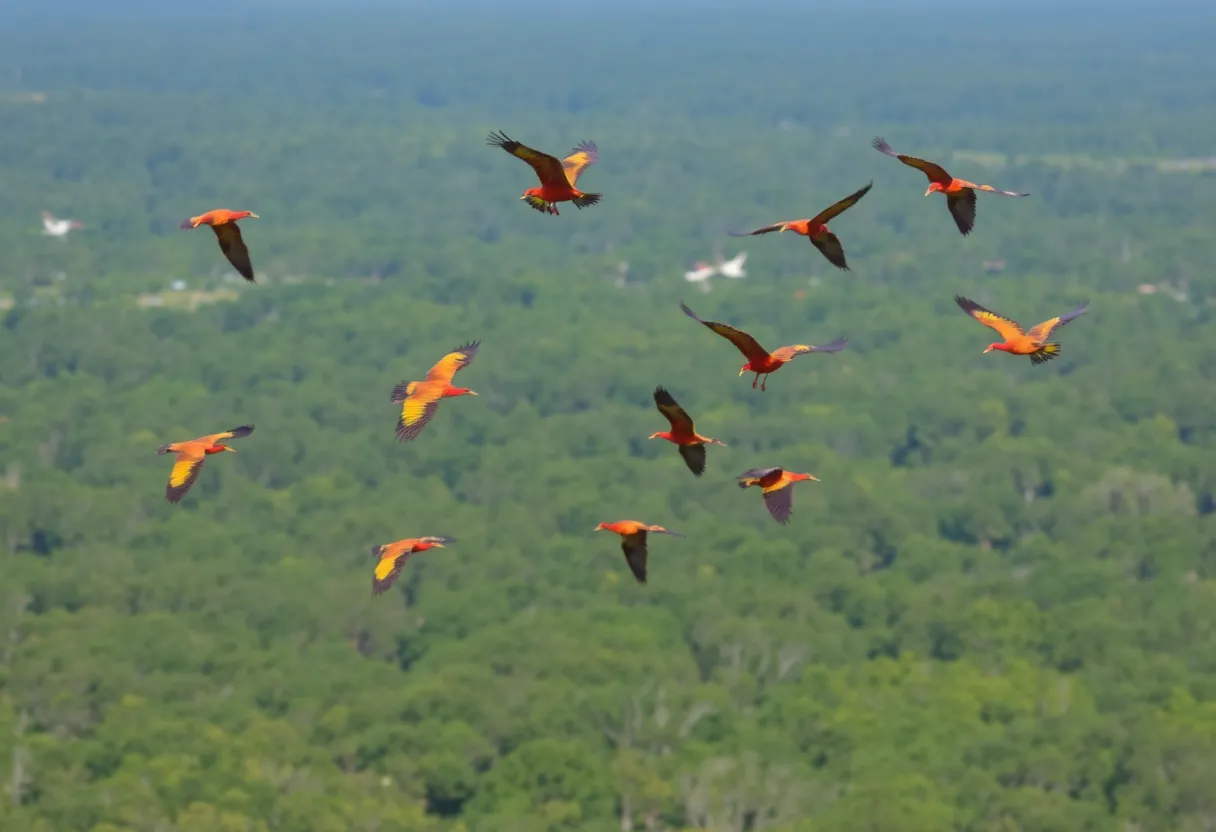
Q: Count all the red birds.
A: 12